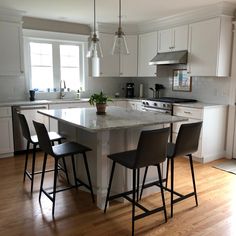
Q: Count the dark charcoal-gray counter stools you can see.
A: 4